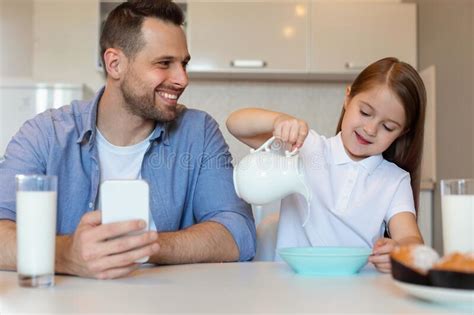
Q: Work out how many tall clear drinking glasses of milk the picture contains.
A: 2